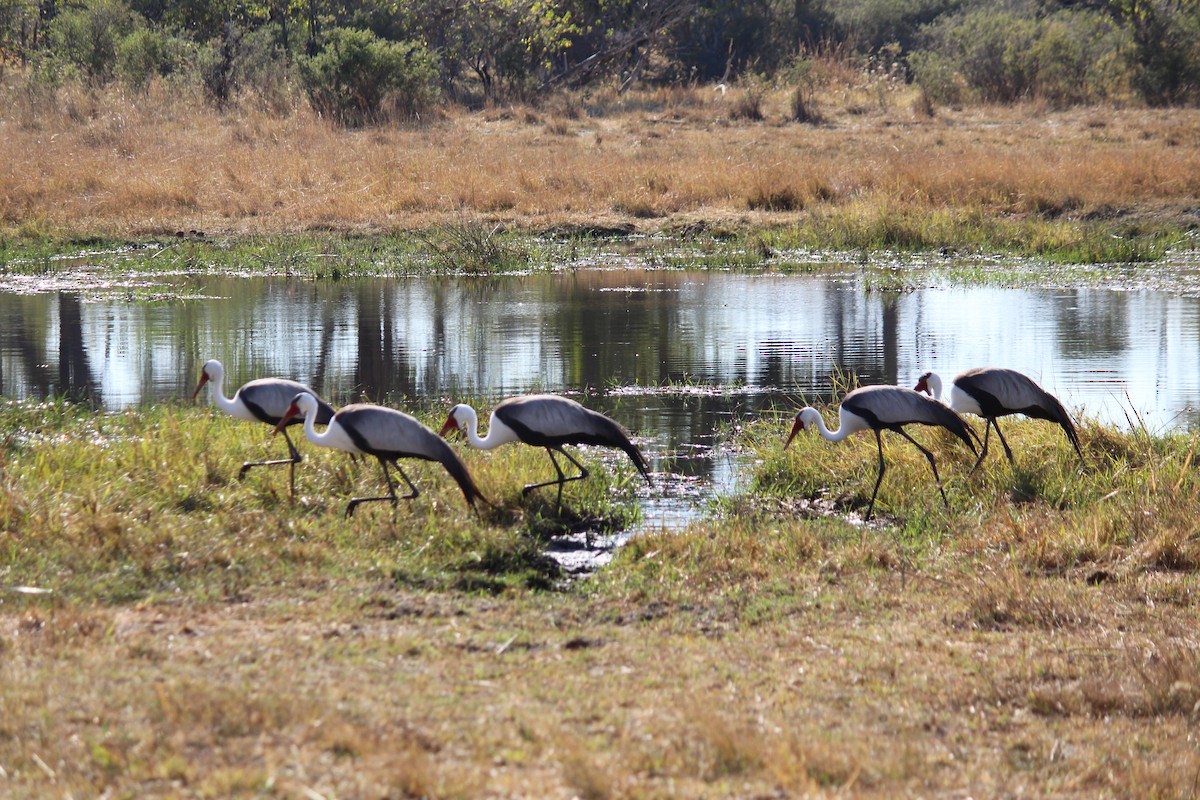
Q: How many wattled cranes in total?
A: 5